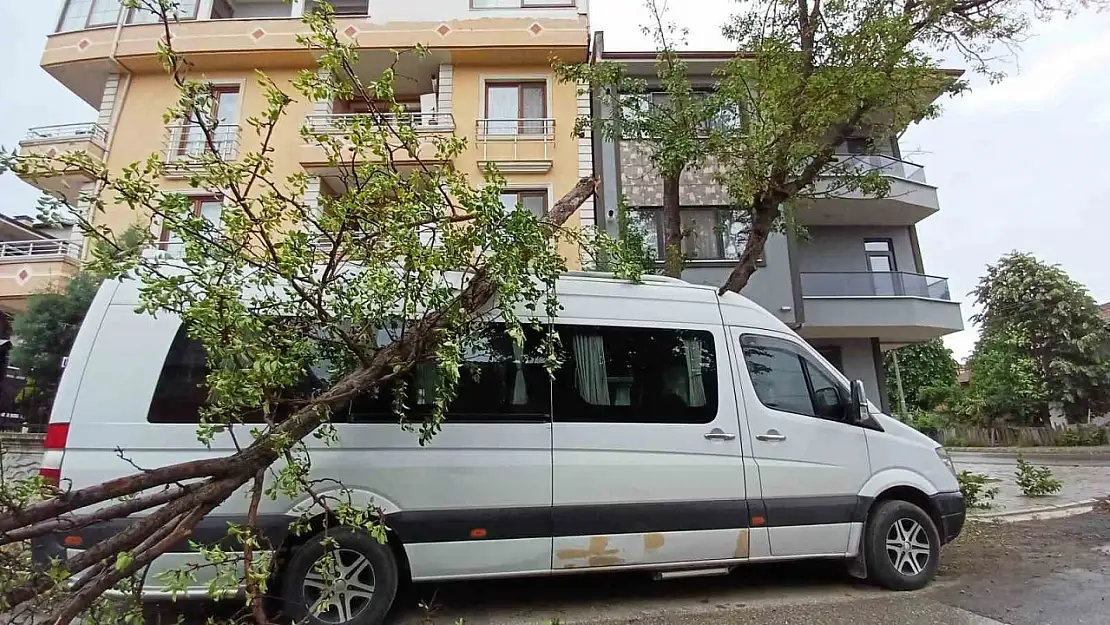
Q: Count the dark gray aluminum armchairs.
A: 0